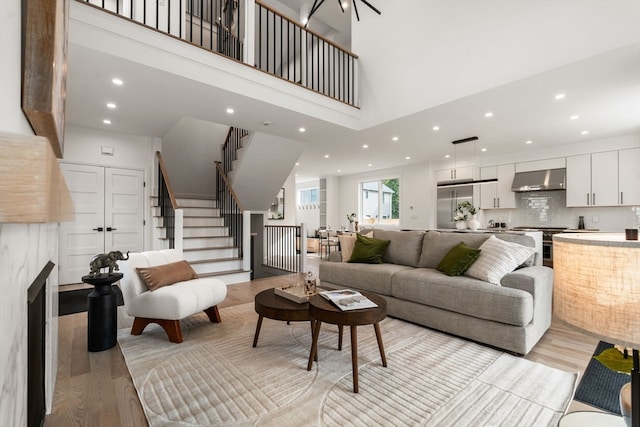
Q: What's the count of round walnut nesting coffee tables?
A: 2